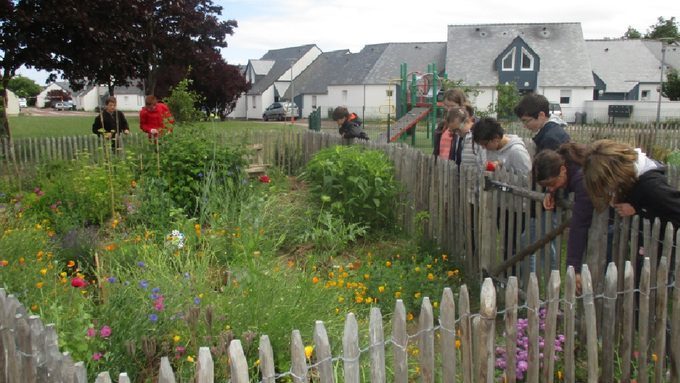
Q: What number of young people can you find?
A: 9